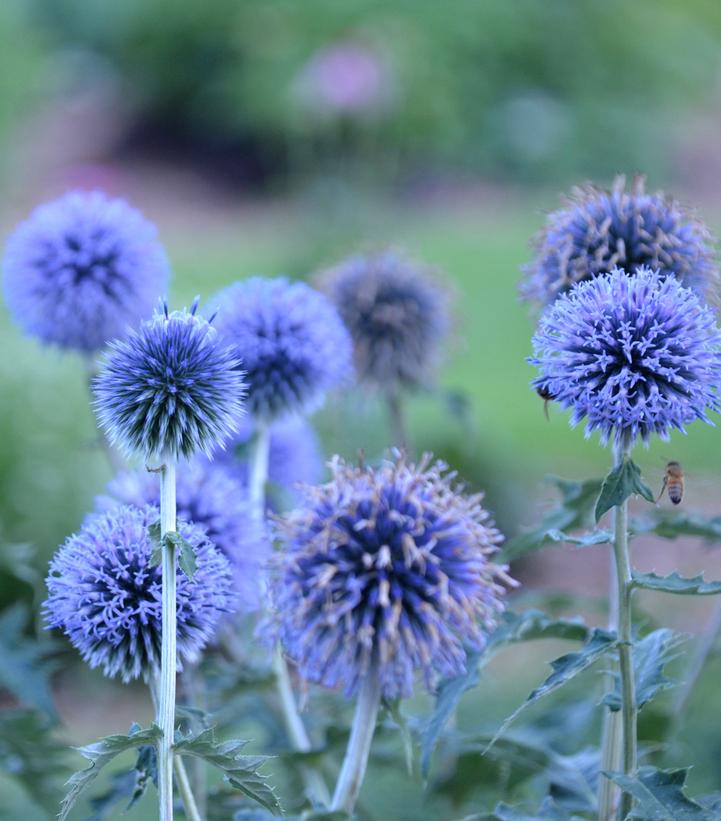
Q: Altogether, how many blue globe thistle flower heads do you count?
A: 10